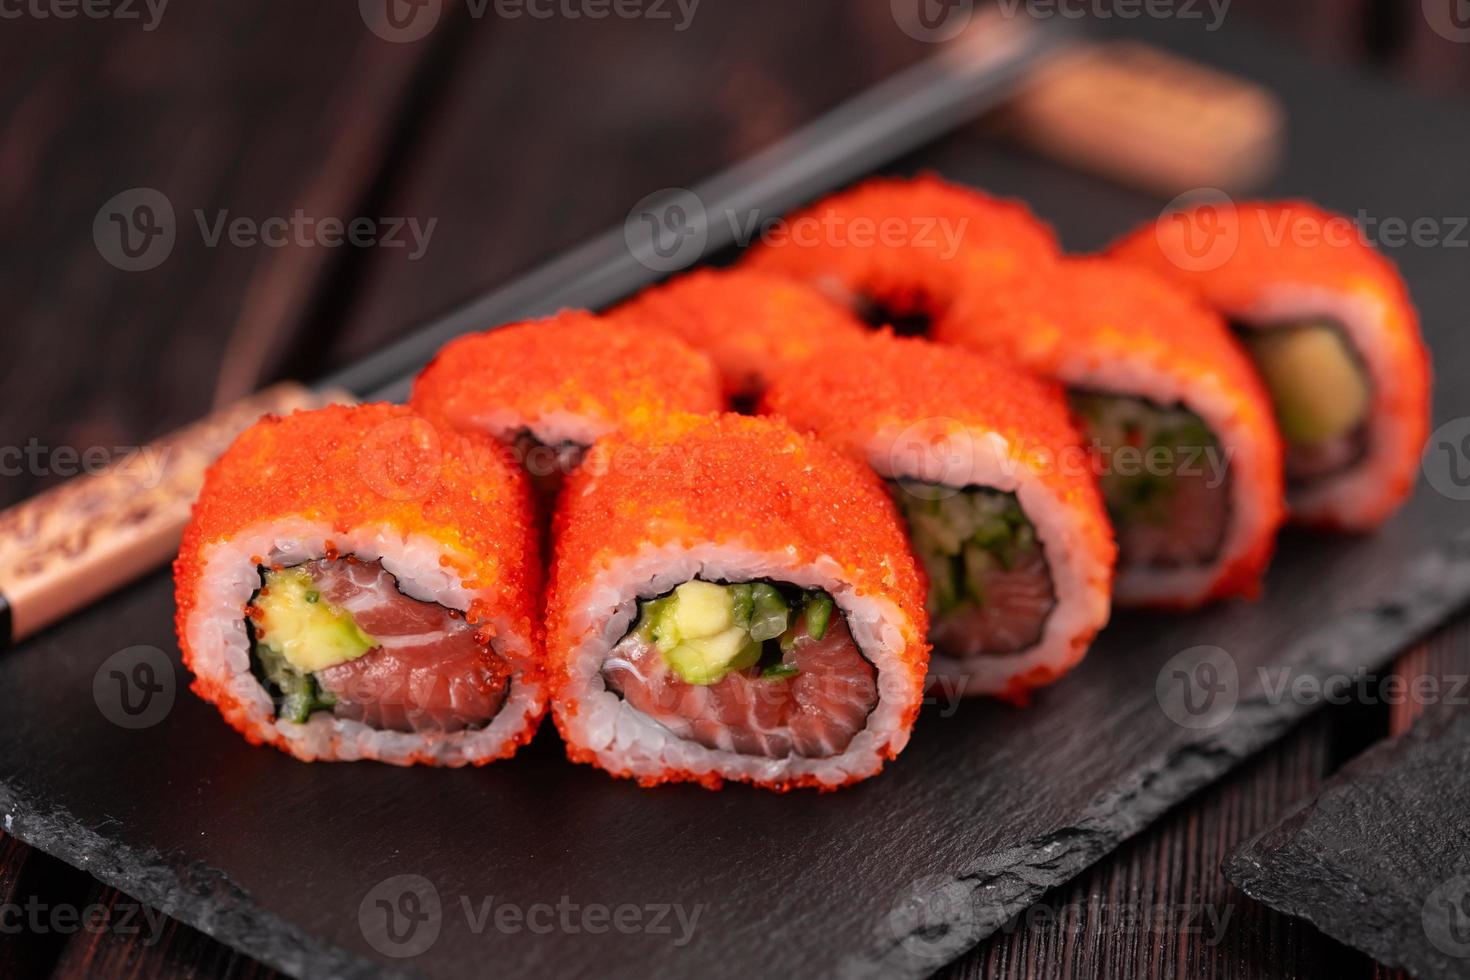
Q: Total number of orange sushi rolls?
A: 8